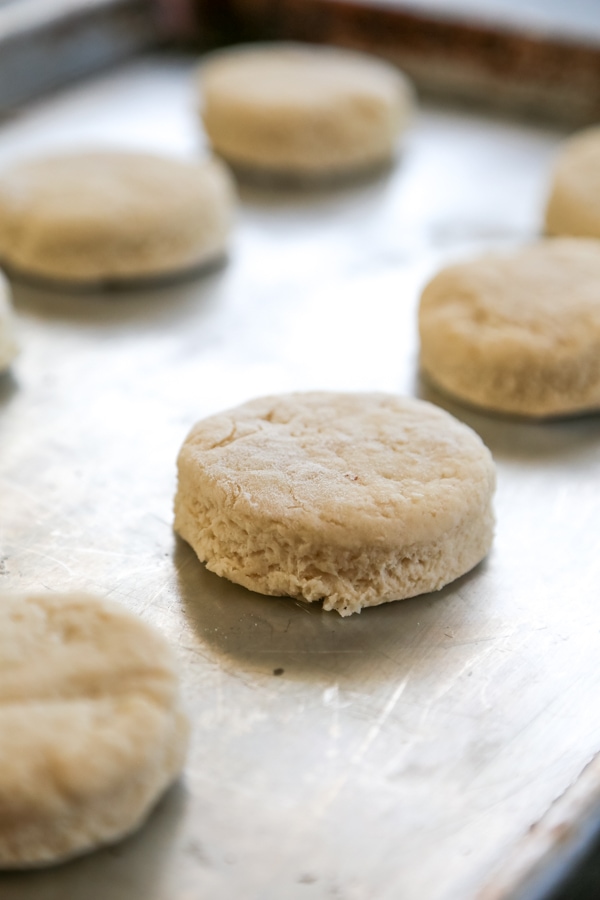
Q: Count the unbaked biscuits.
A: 7